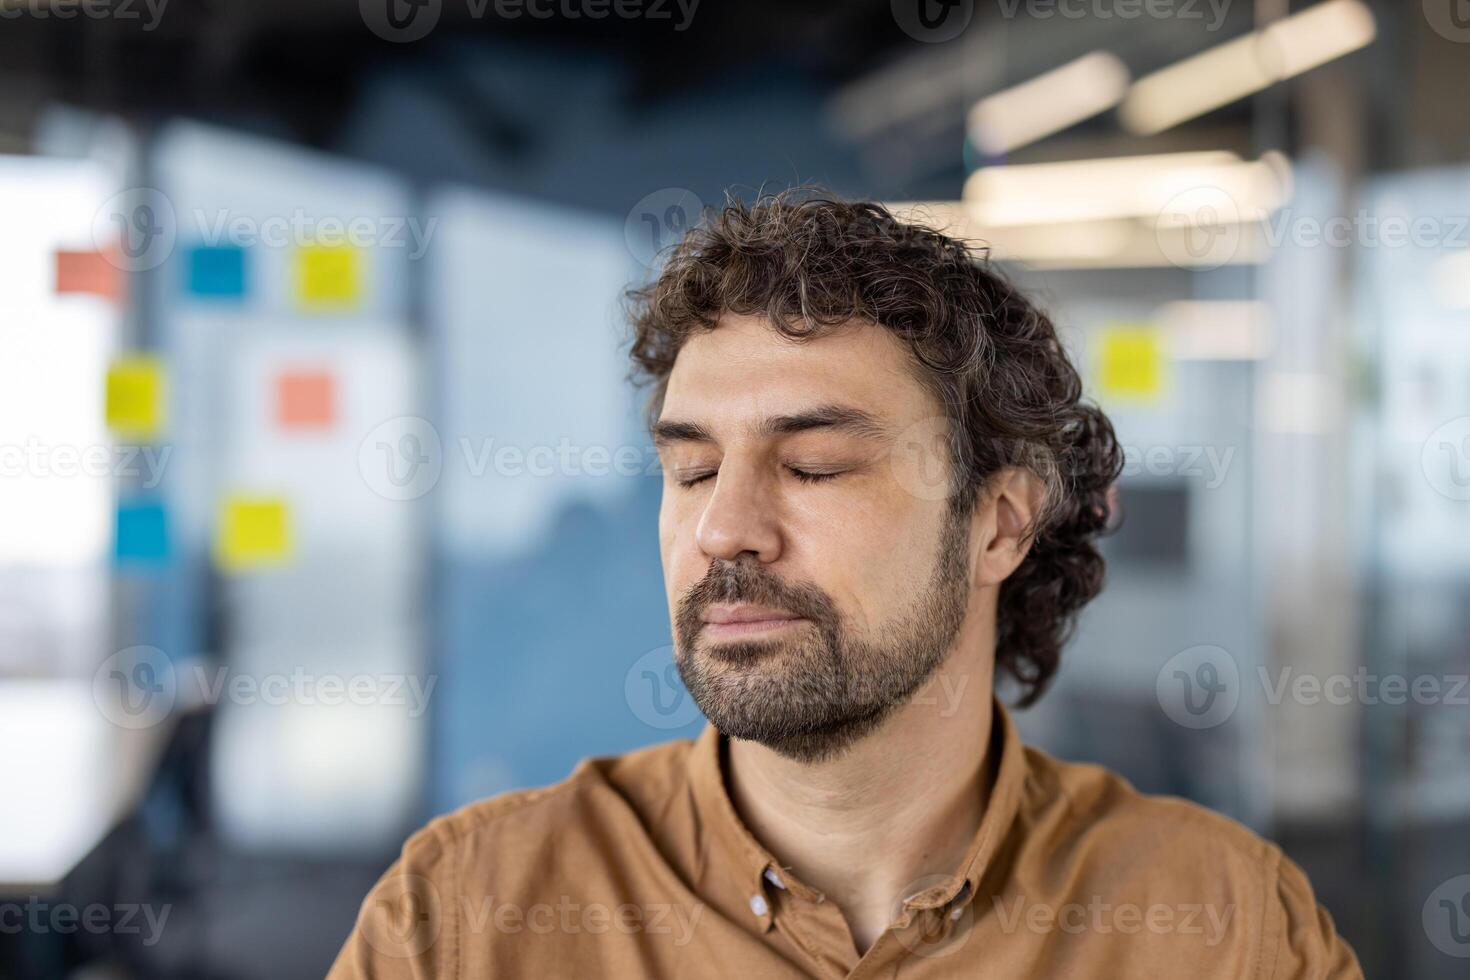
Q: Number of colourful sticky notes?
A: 8